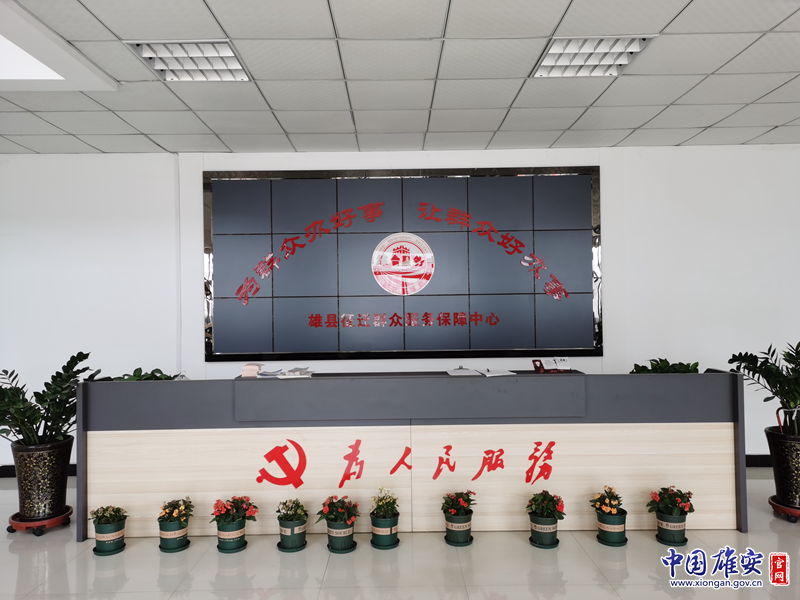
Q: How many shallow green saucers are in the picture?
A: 10